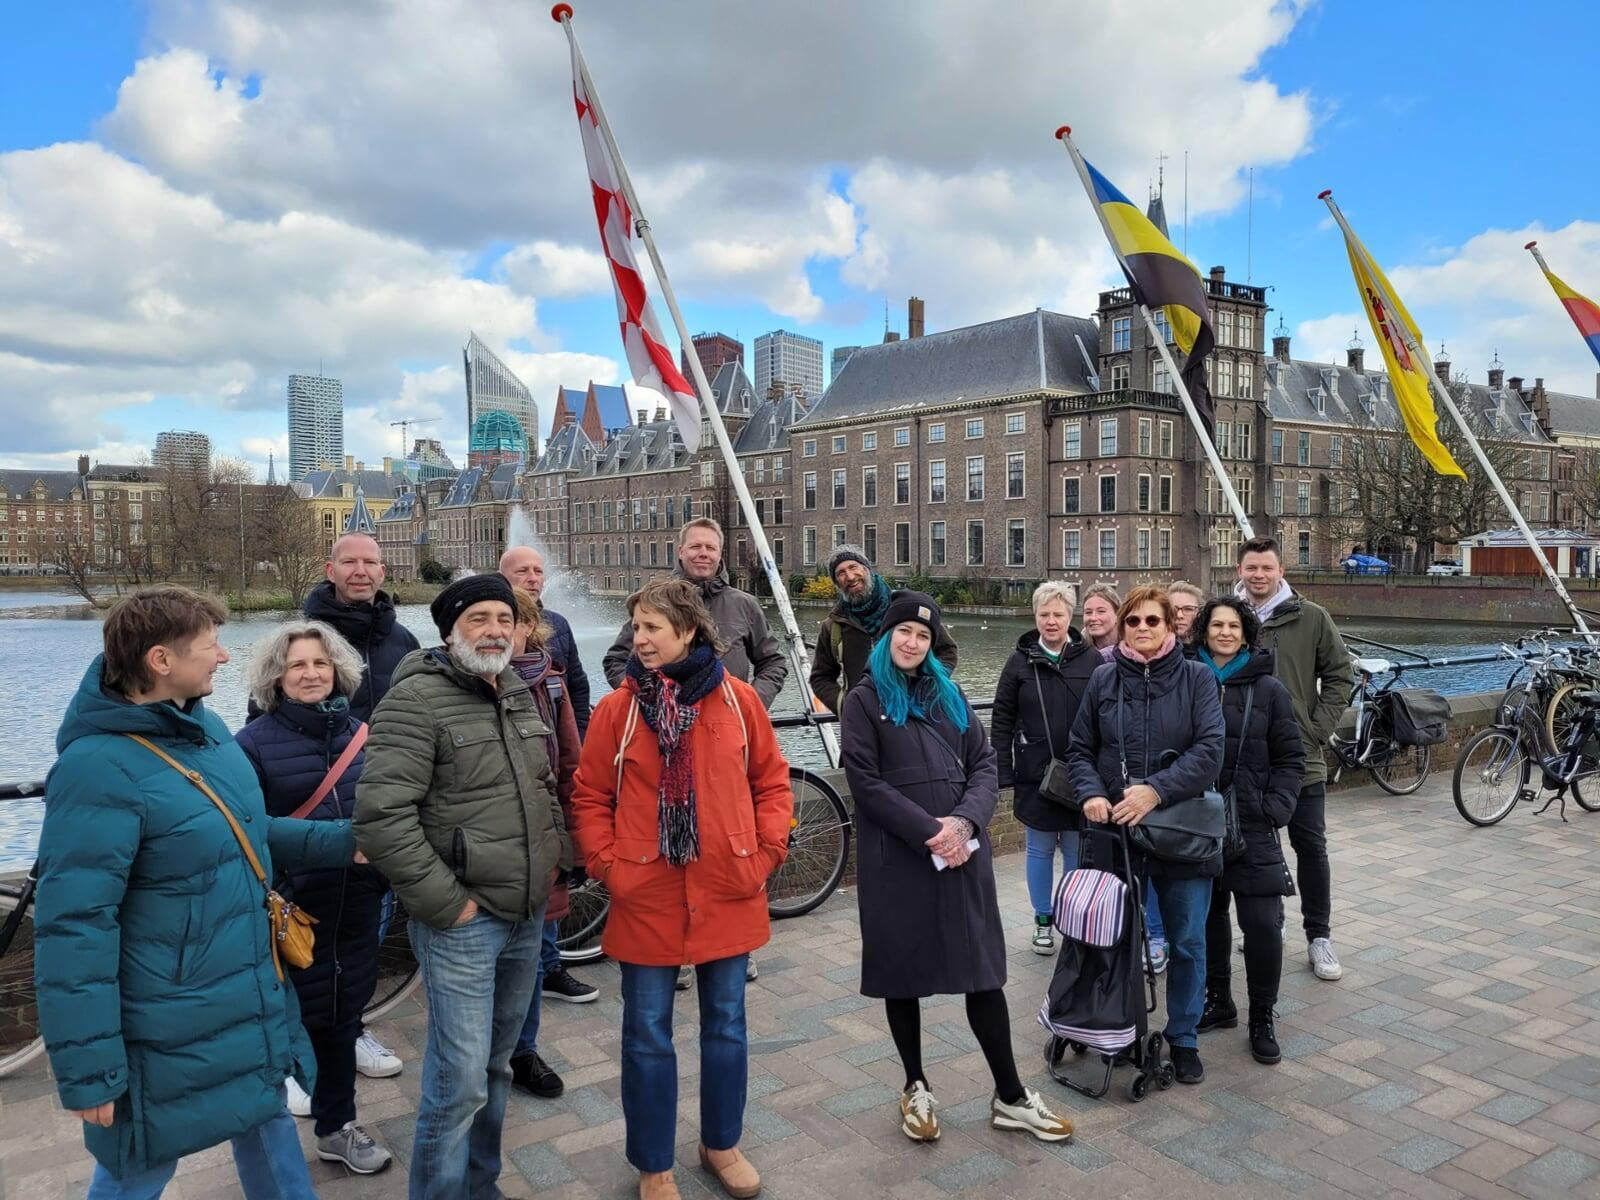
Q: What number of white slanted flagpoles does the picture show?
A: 4